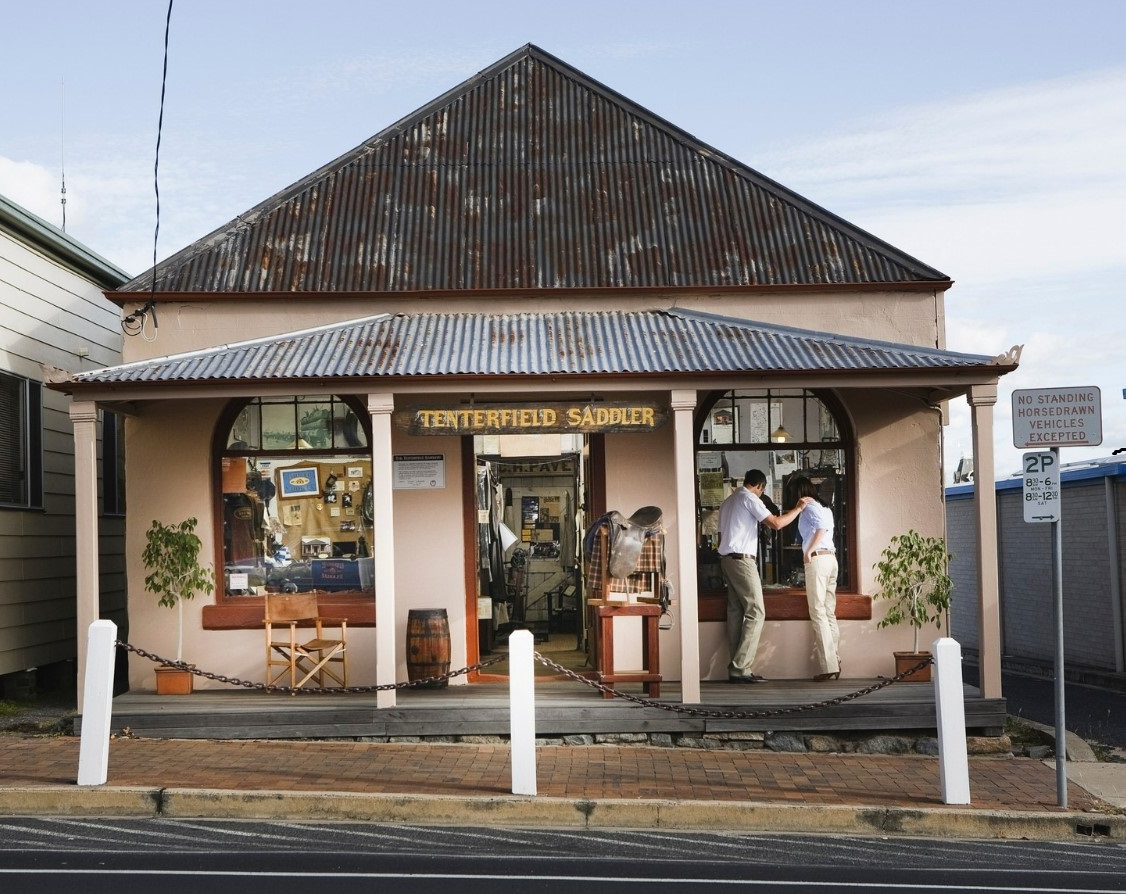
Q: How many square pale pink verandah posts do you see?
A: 4